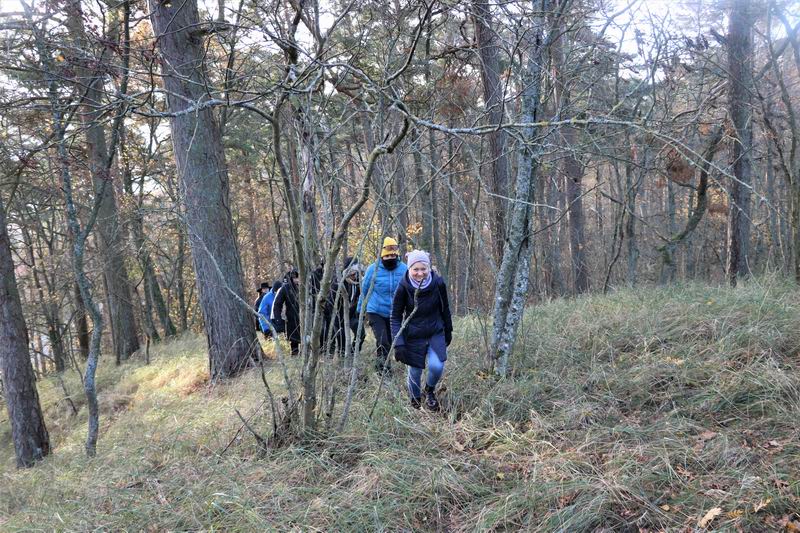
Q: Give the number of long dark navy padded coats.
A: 1